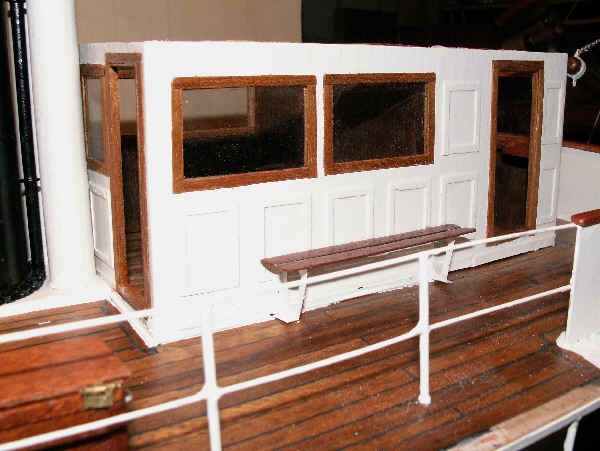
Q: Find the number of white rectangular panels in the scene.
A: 9